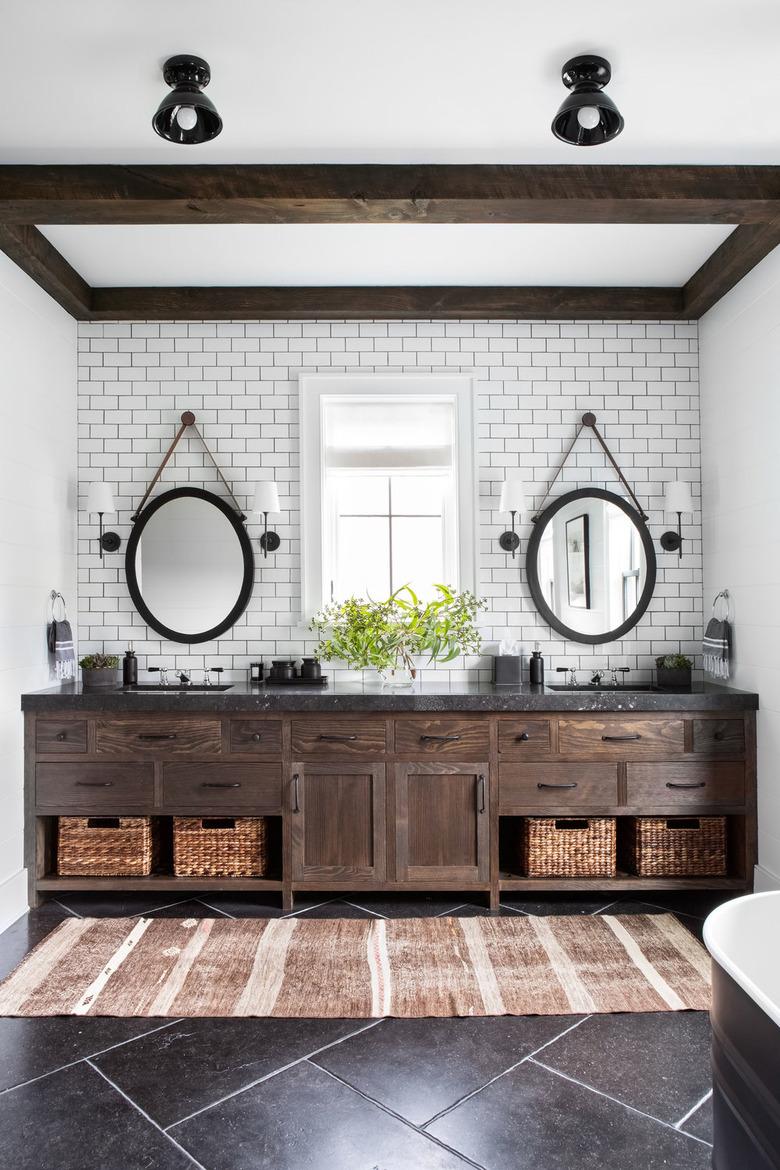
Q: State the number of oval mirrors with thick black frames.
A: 2